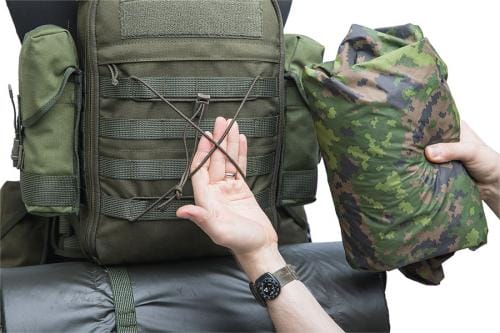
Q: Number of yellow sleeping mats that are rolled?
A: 0